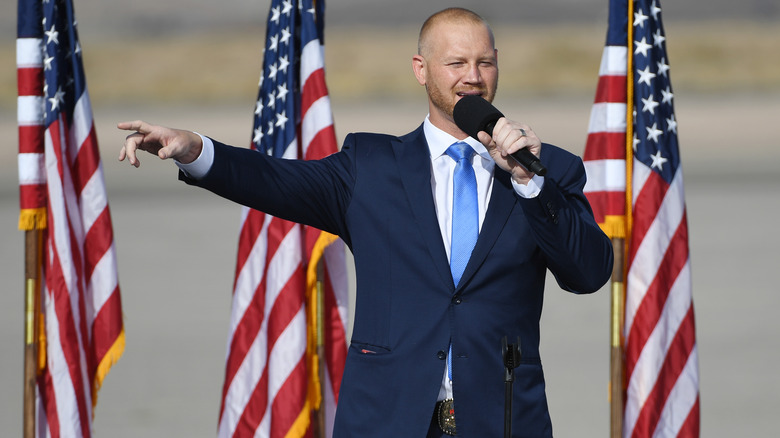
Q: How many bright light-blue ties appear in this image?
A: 1